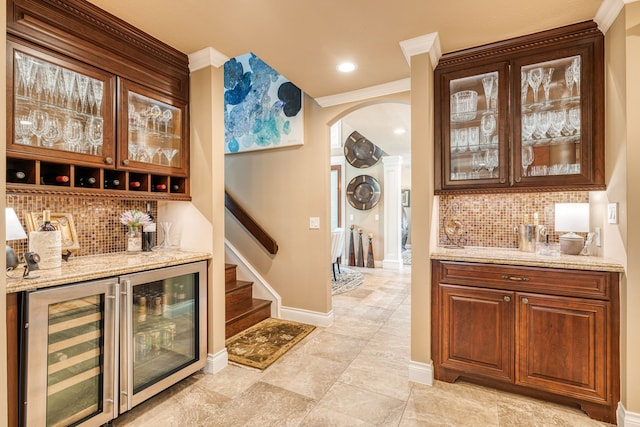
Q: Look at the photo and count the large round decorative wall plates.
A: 2